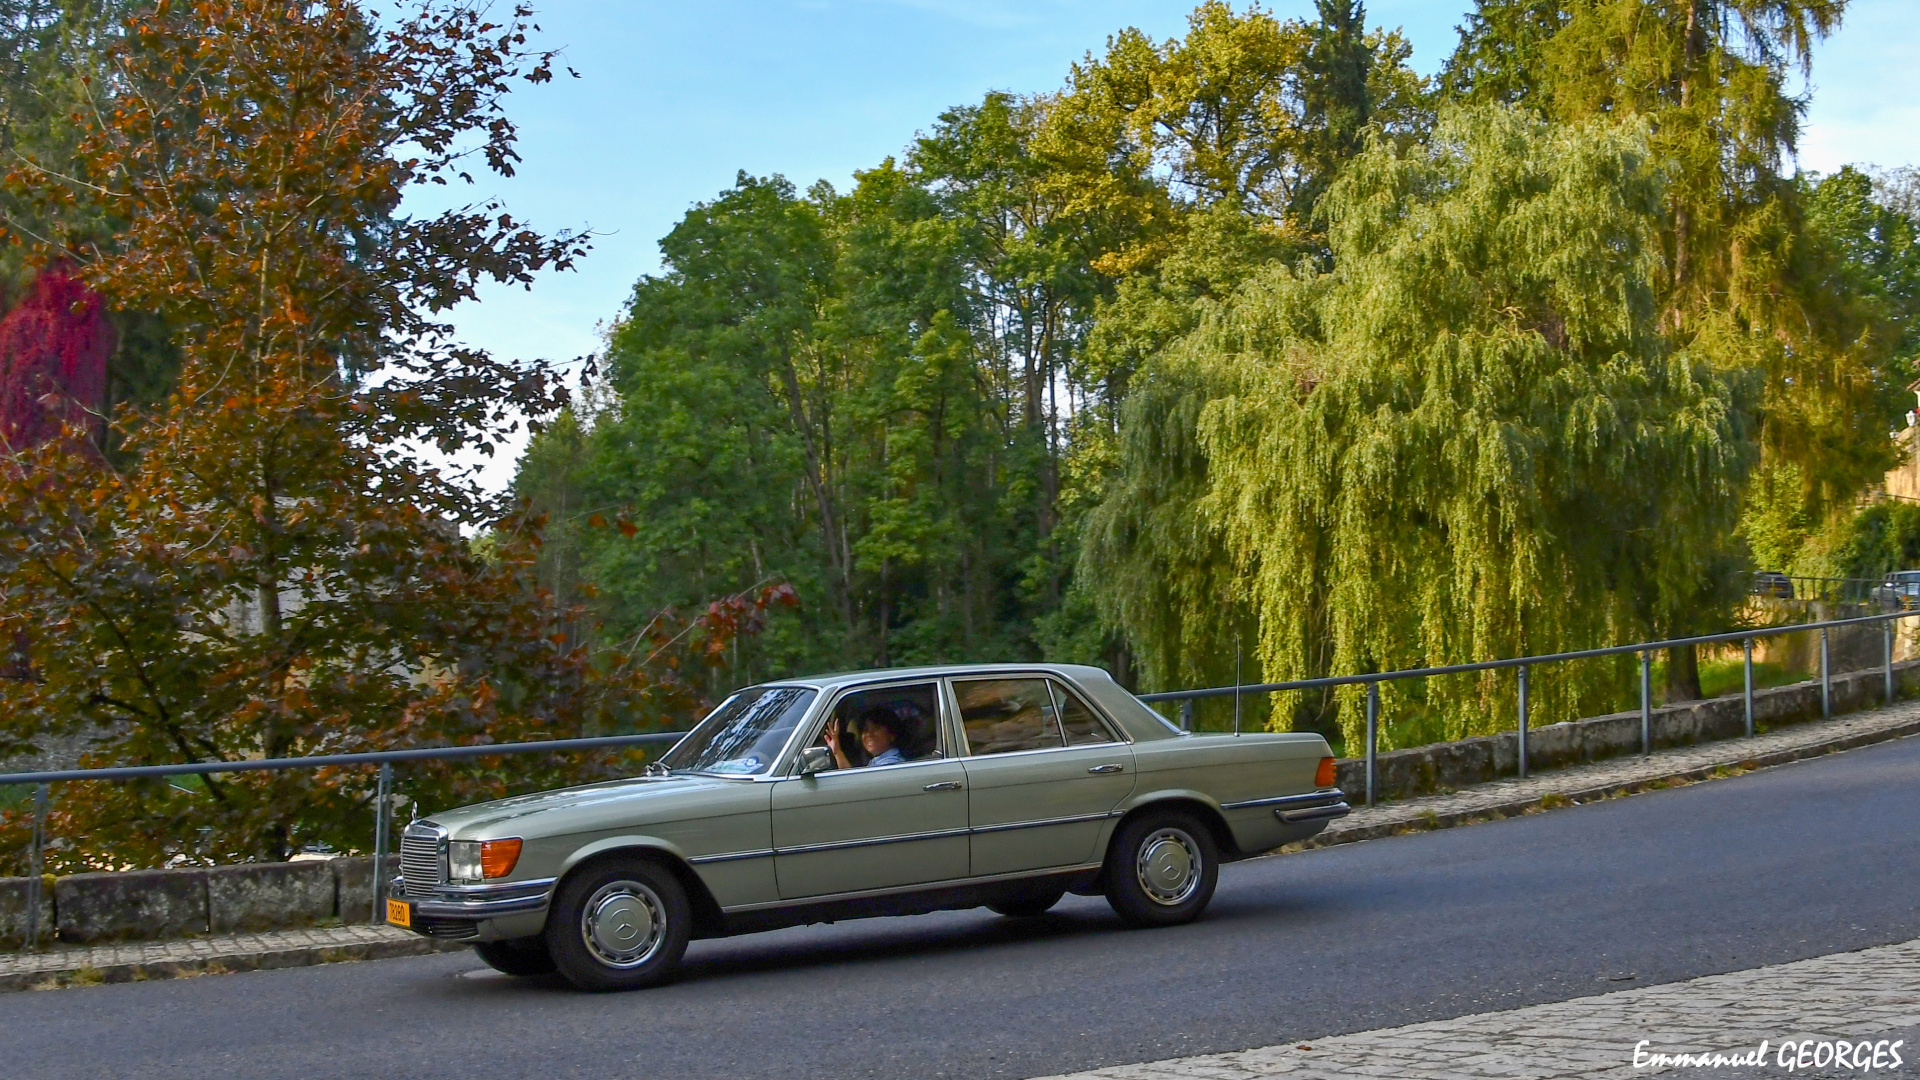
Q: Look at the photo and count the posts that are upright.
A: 9